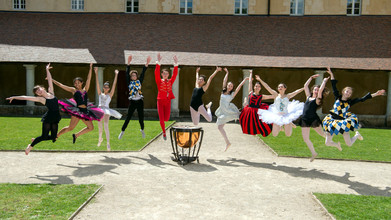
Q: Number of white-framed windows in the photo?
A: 7